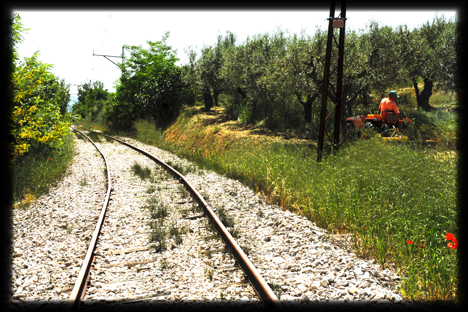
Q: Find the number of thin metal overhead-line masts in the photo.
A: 2